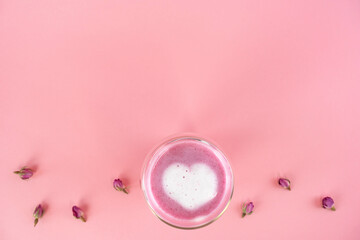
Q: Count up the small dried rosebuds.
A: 7